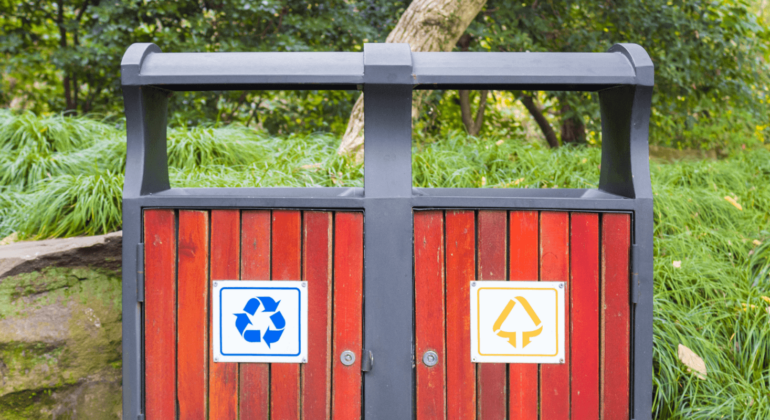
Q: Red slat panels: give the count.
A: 14